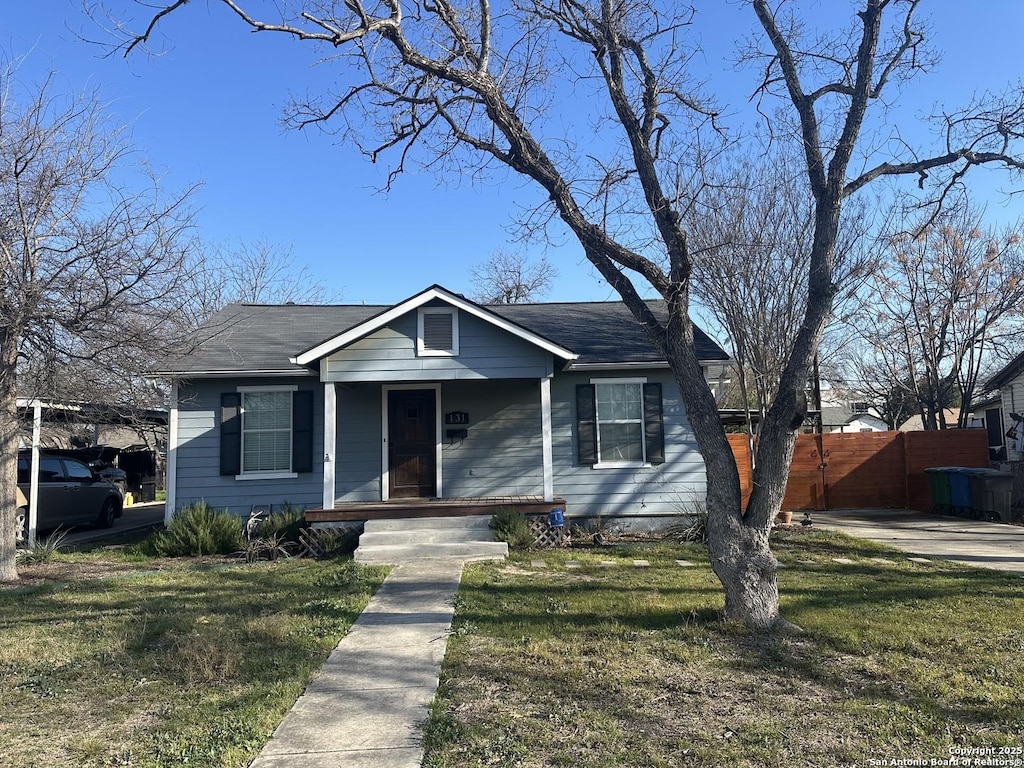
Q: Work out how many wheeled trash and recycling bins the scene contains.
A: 3